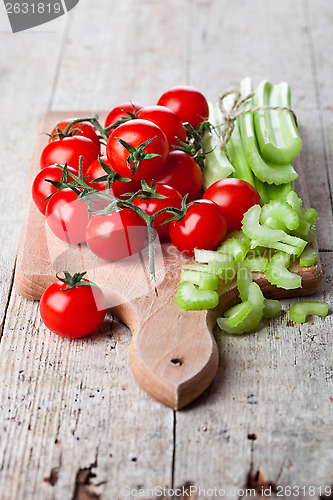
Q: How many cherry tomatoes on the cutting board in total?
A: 14